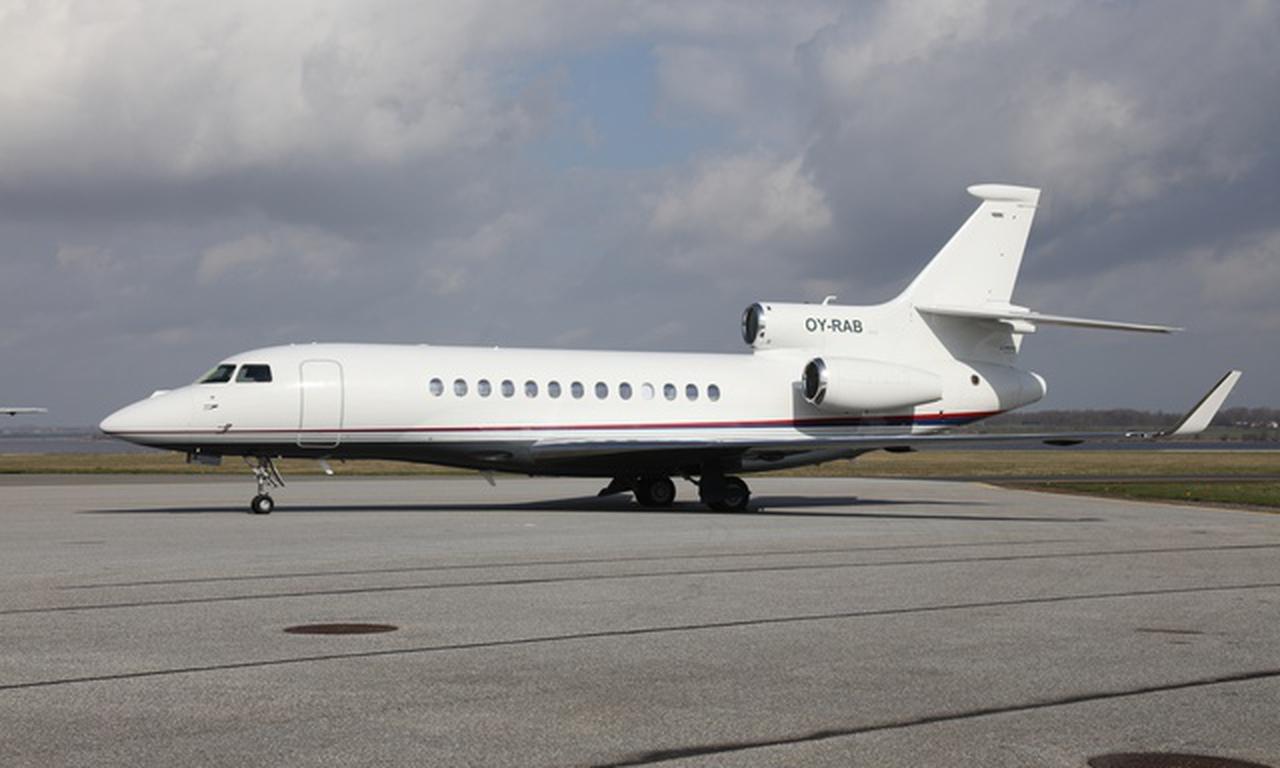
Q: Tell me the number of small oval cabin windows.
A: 13